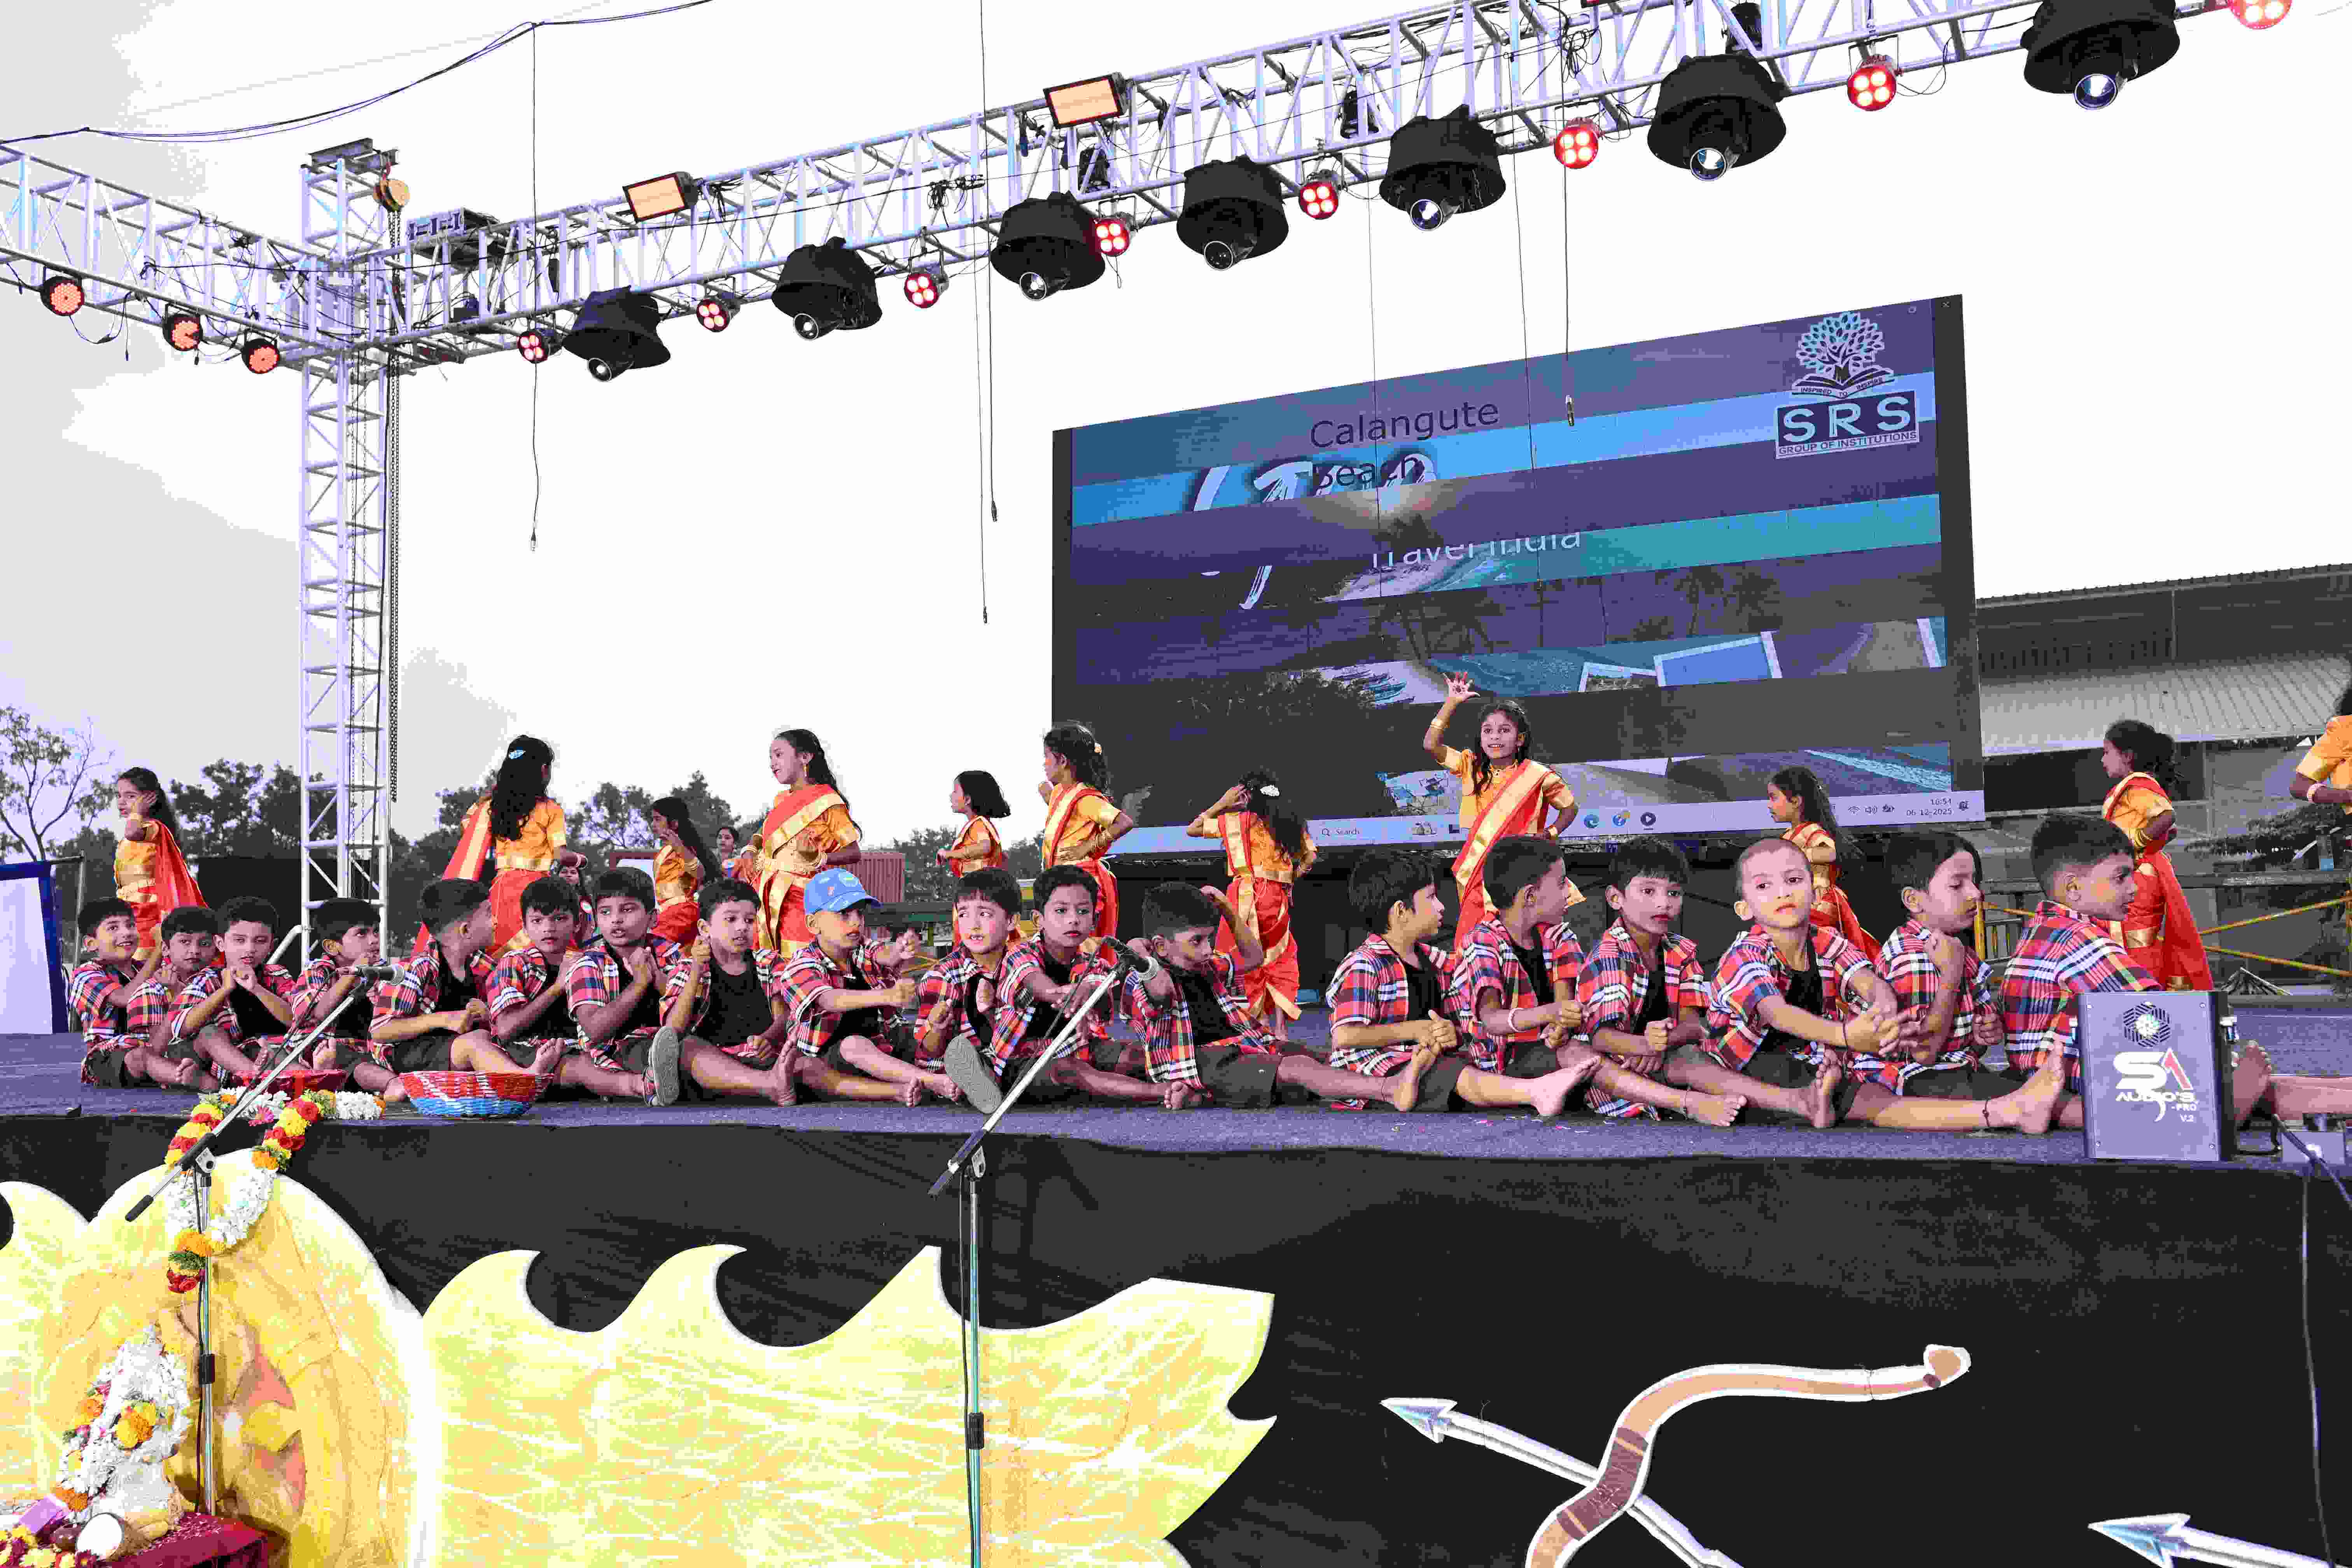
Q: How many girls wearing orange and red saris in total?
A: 11